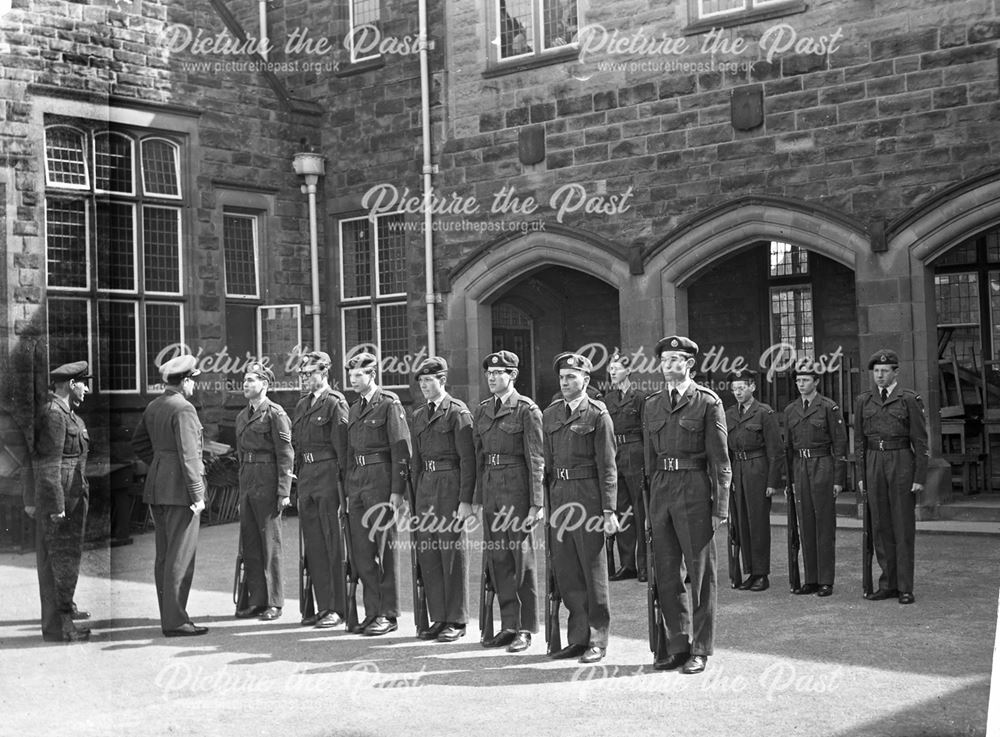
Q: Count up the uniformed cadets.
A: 11